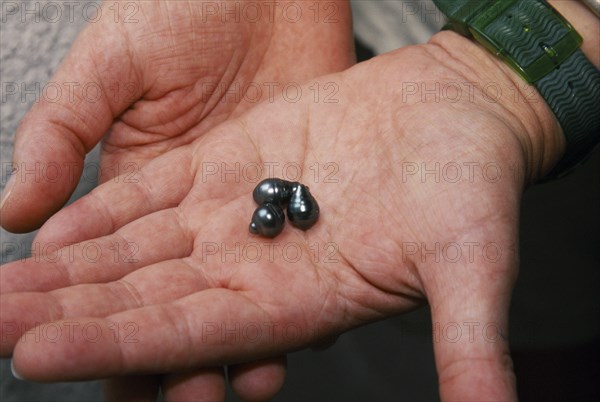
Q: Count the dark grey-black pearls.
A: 3